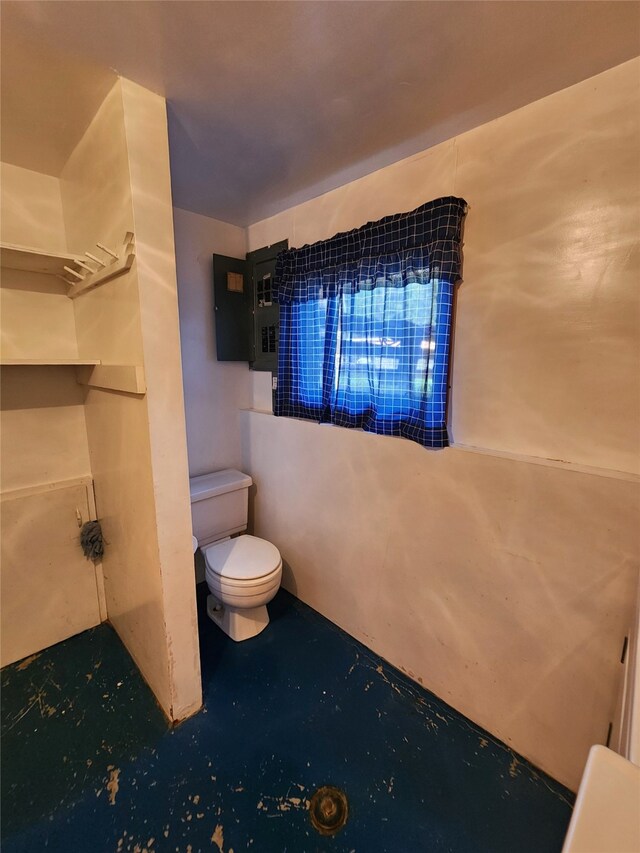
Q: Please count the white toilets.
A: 1